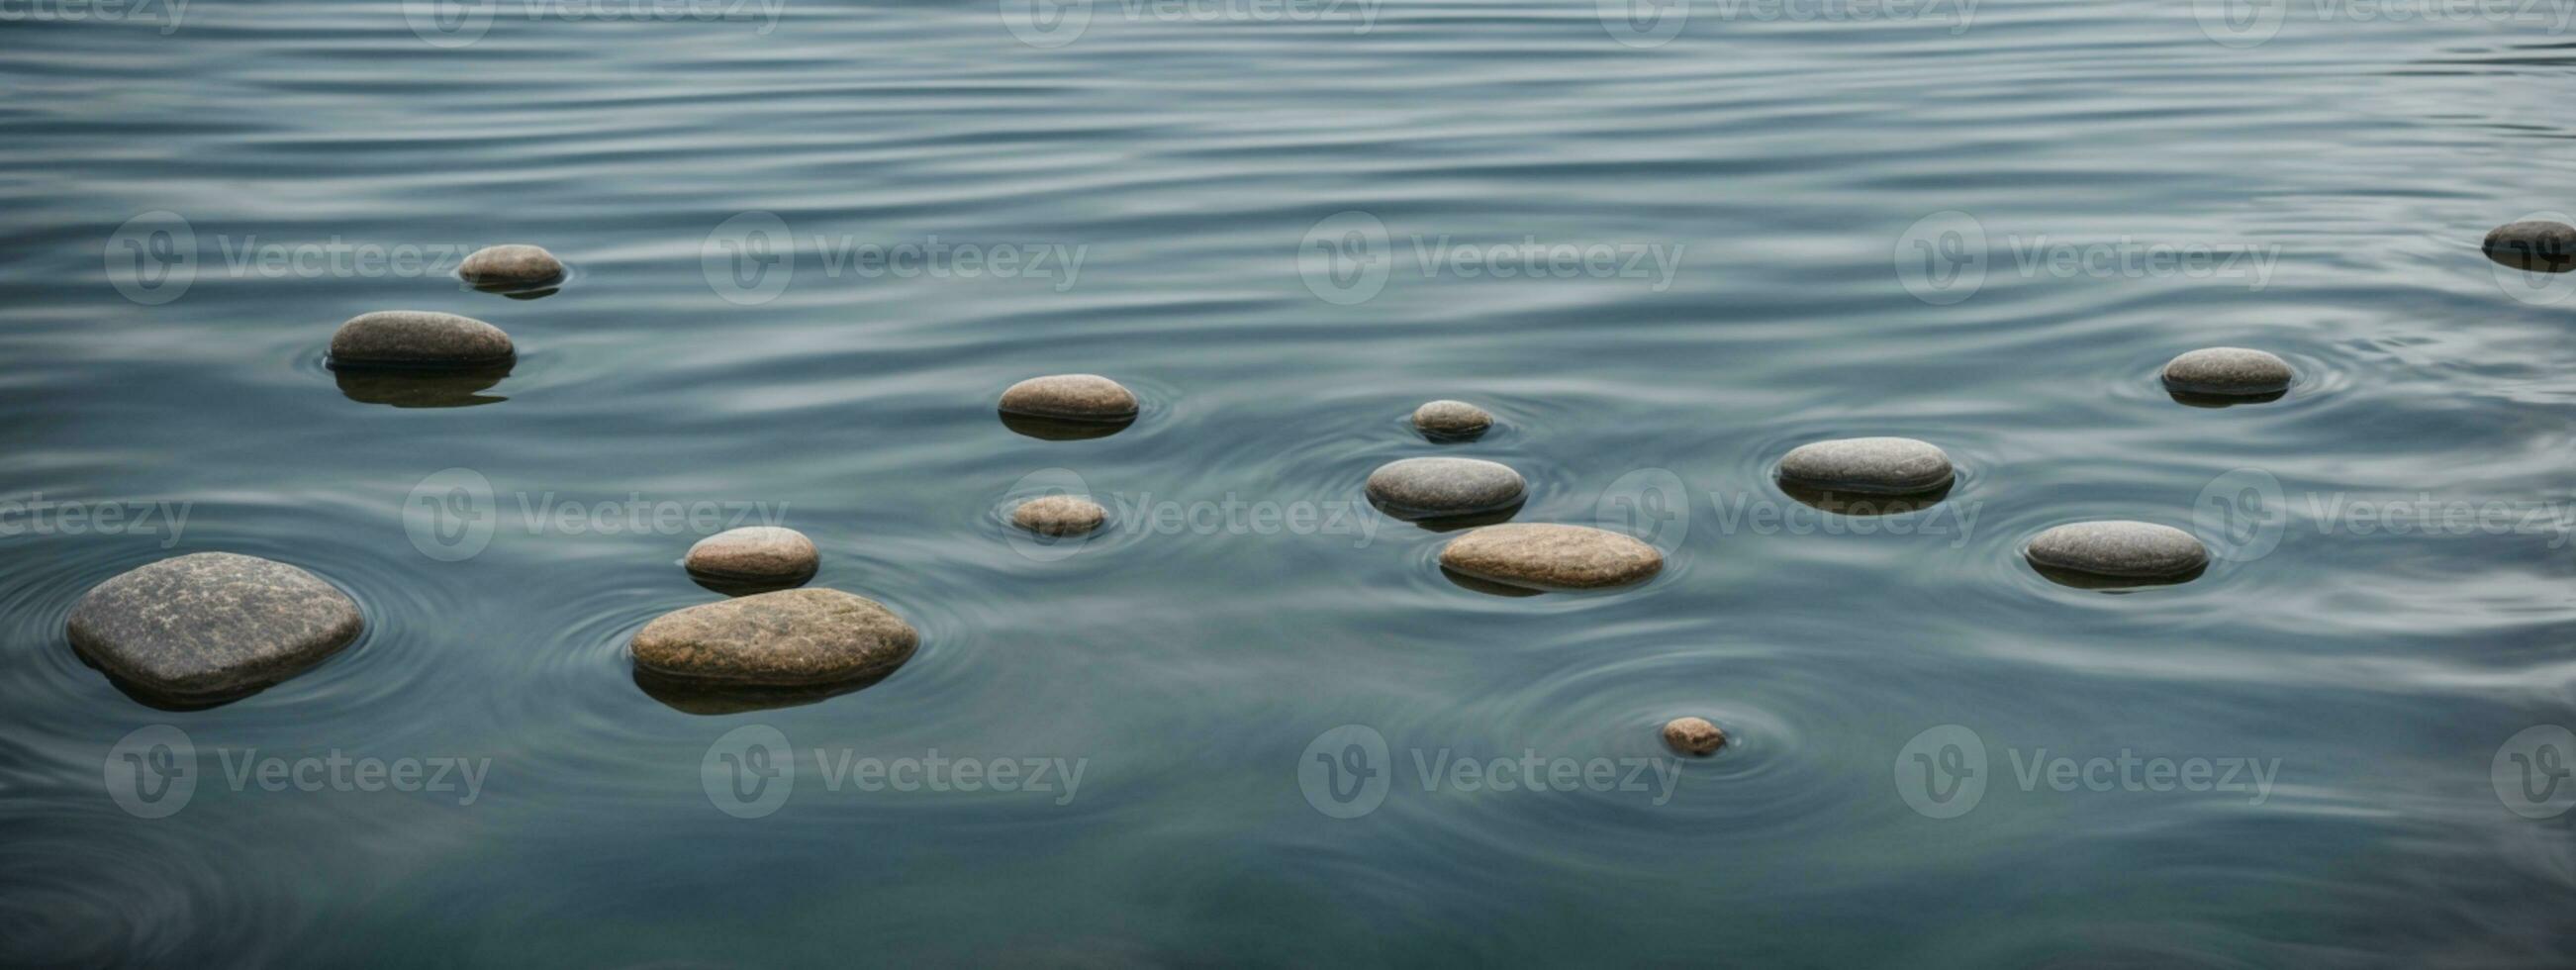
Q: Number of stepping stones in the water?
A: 15